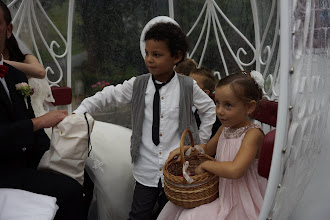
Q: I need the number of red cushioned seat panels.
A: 3